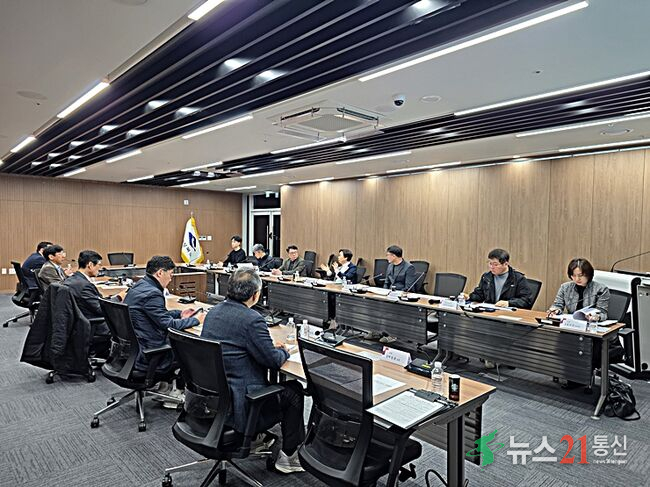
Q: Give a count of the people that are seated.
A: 12